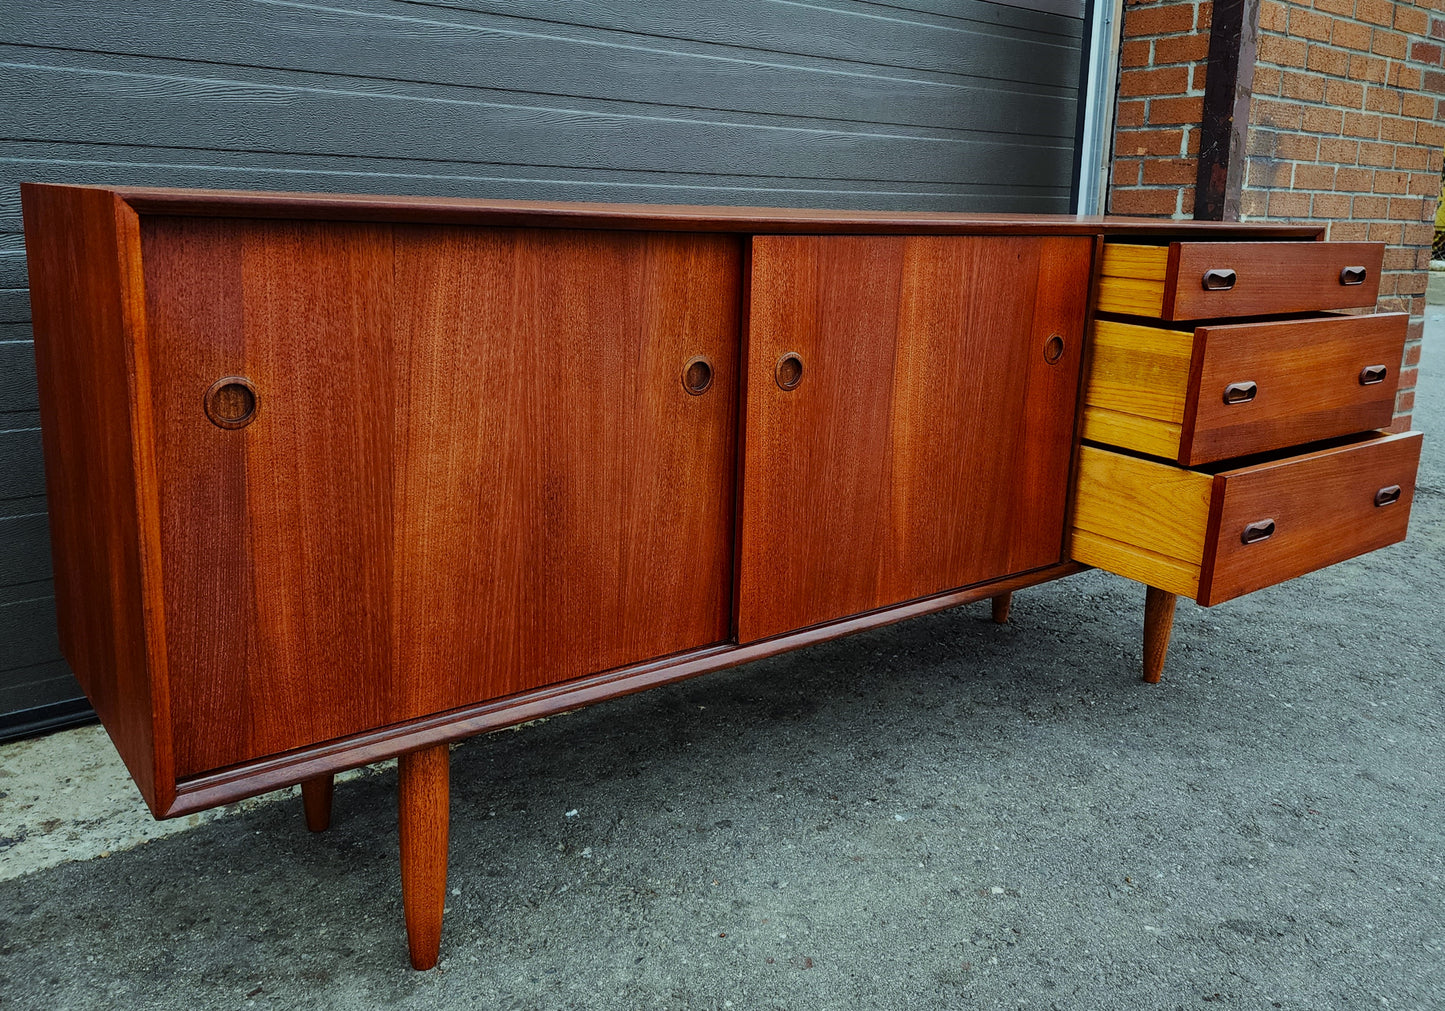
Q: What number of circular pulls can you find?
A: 4